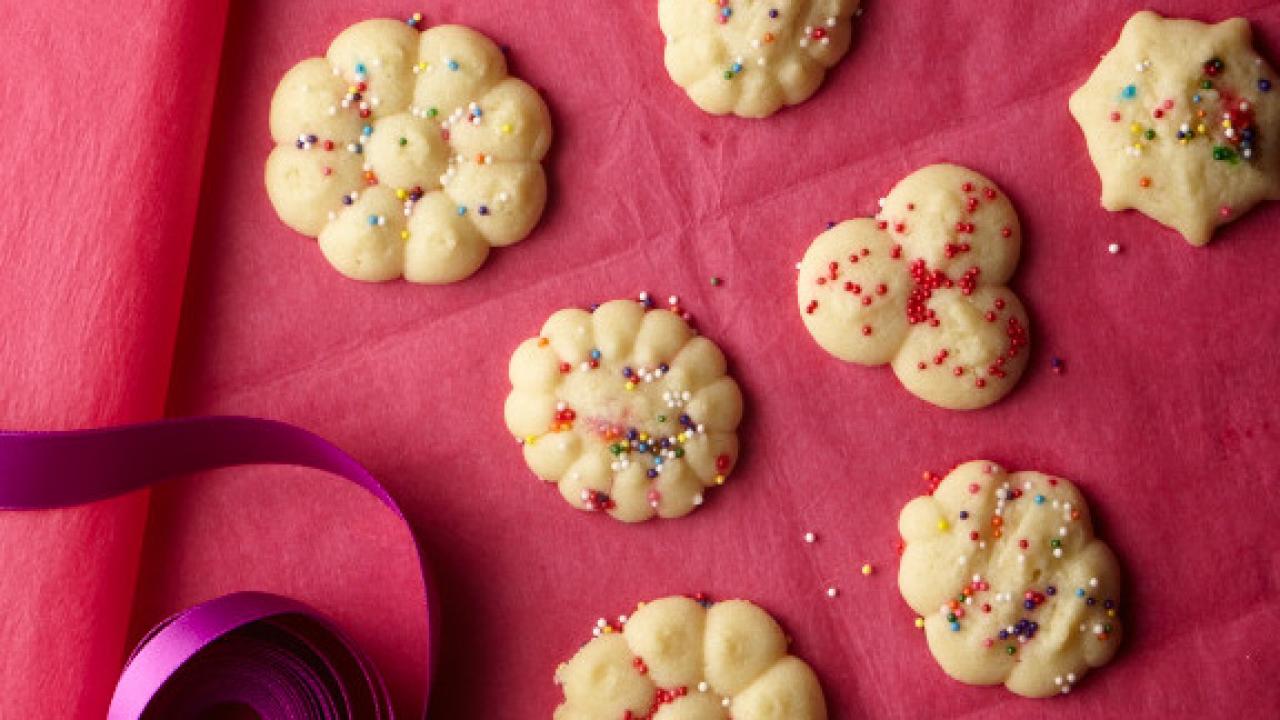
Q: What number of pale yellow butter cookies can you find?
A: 7